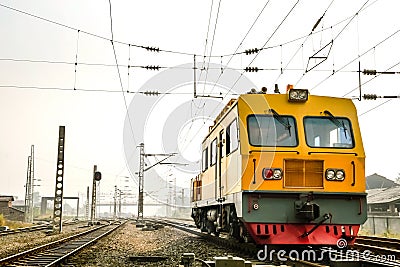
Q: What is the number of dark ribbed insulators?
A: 7